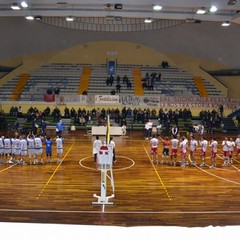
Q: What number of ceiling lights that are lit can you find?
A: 9